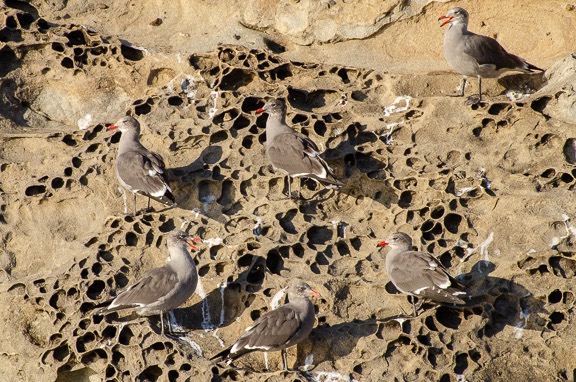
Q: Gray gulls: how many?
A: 6